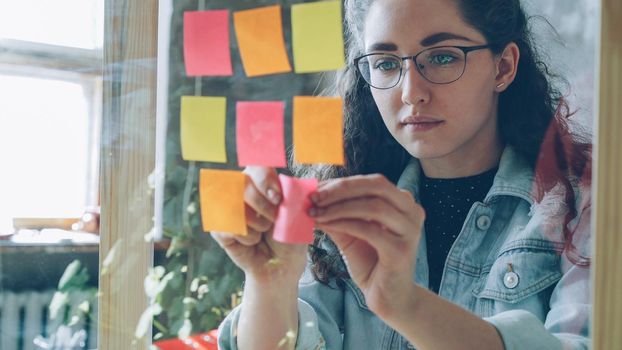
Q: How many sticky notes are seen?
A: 8